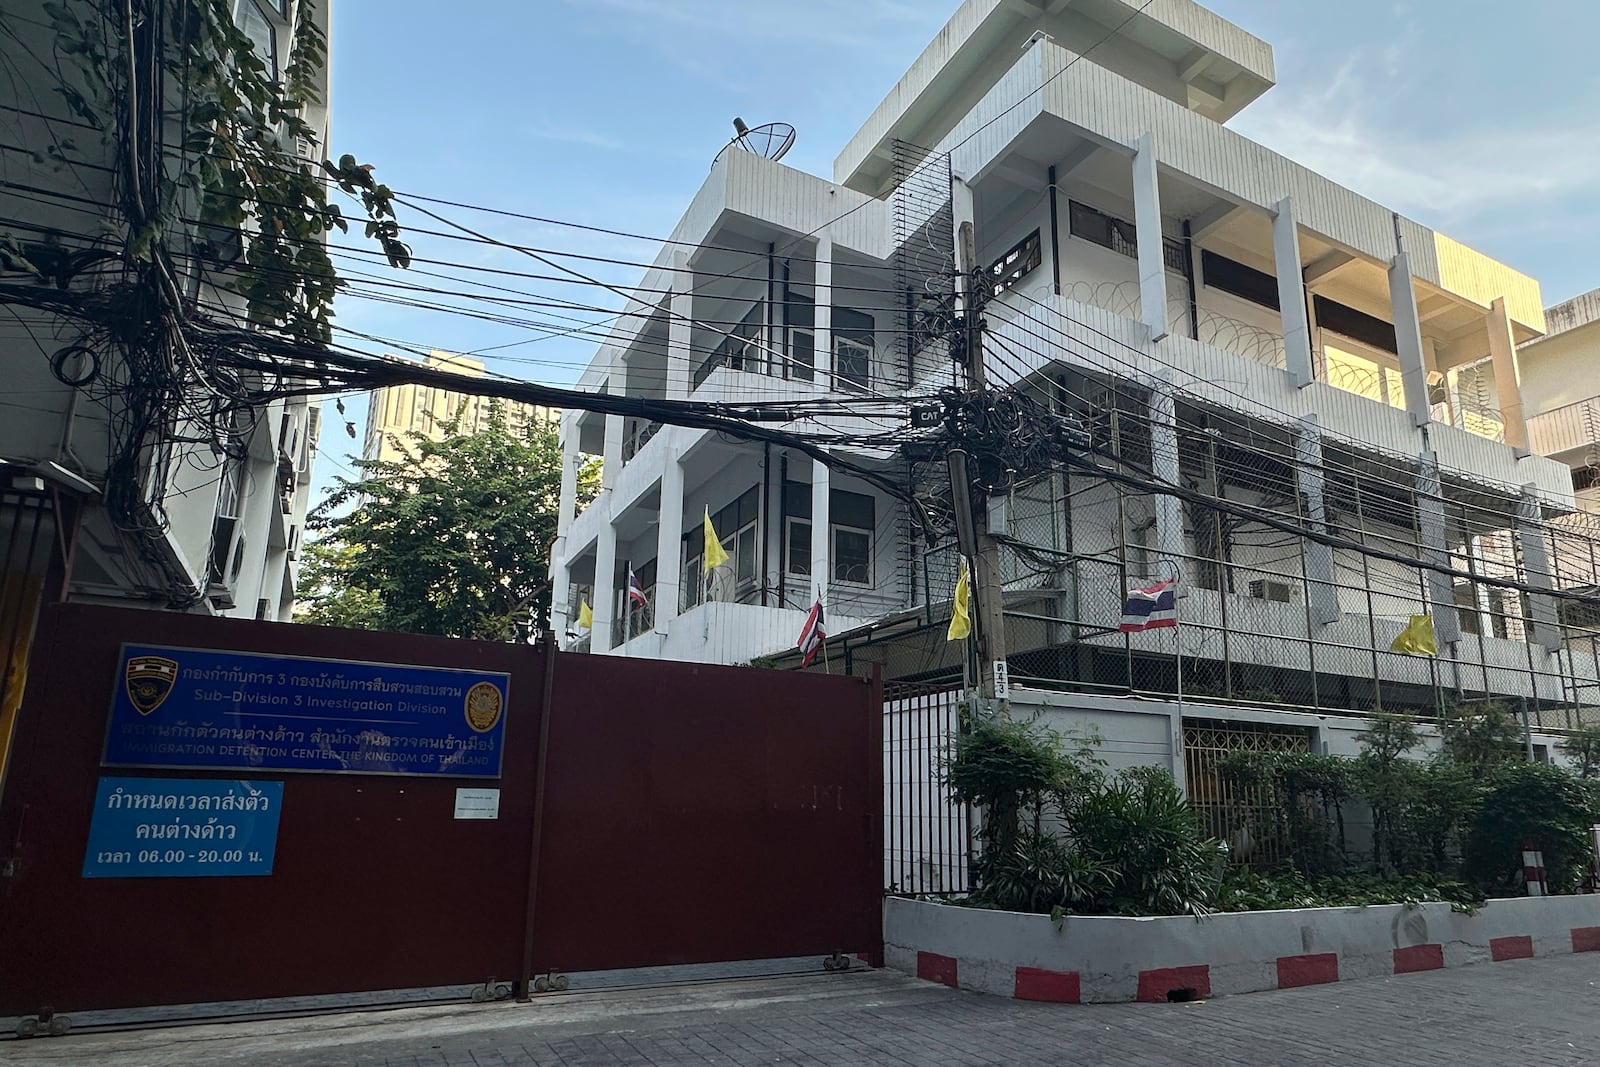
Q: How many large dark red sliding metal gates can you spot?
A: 2